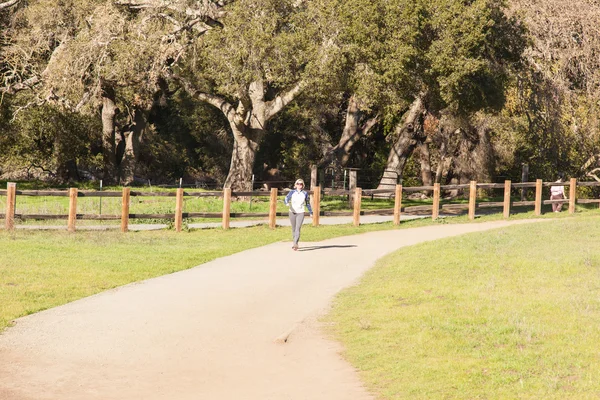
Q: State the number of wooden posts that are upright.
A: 14